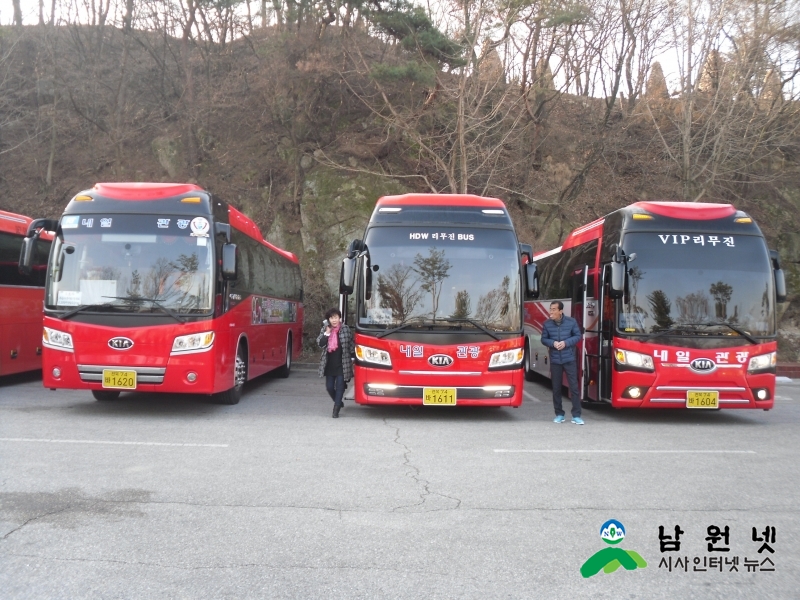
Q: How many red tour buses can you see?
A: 4